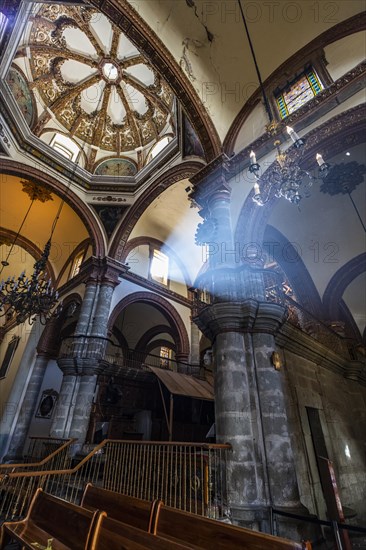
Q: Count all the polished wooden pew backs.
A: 4